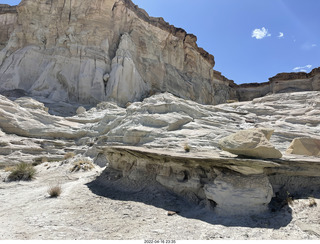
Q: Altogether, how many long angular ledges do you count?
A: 1